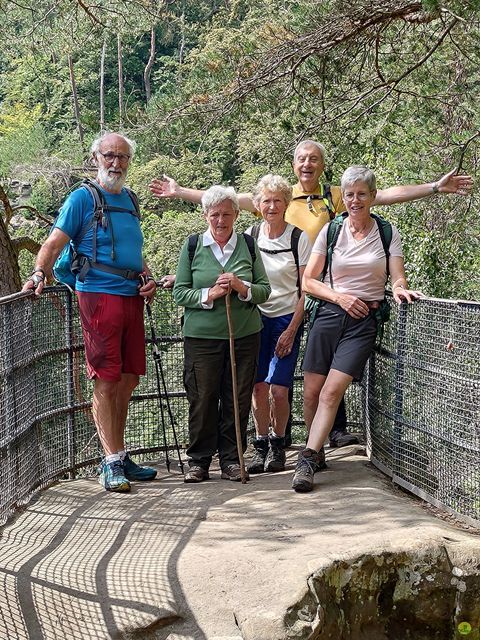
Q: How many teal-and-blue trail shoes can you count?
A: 2